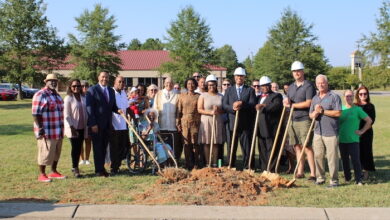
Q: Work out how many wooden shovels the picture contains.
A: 8